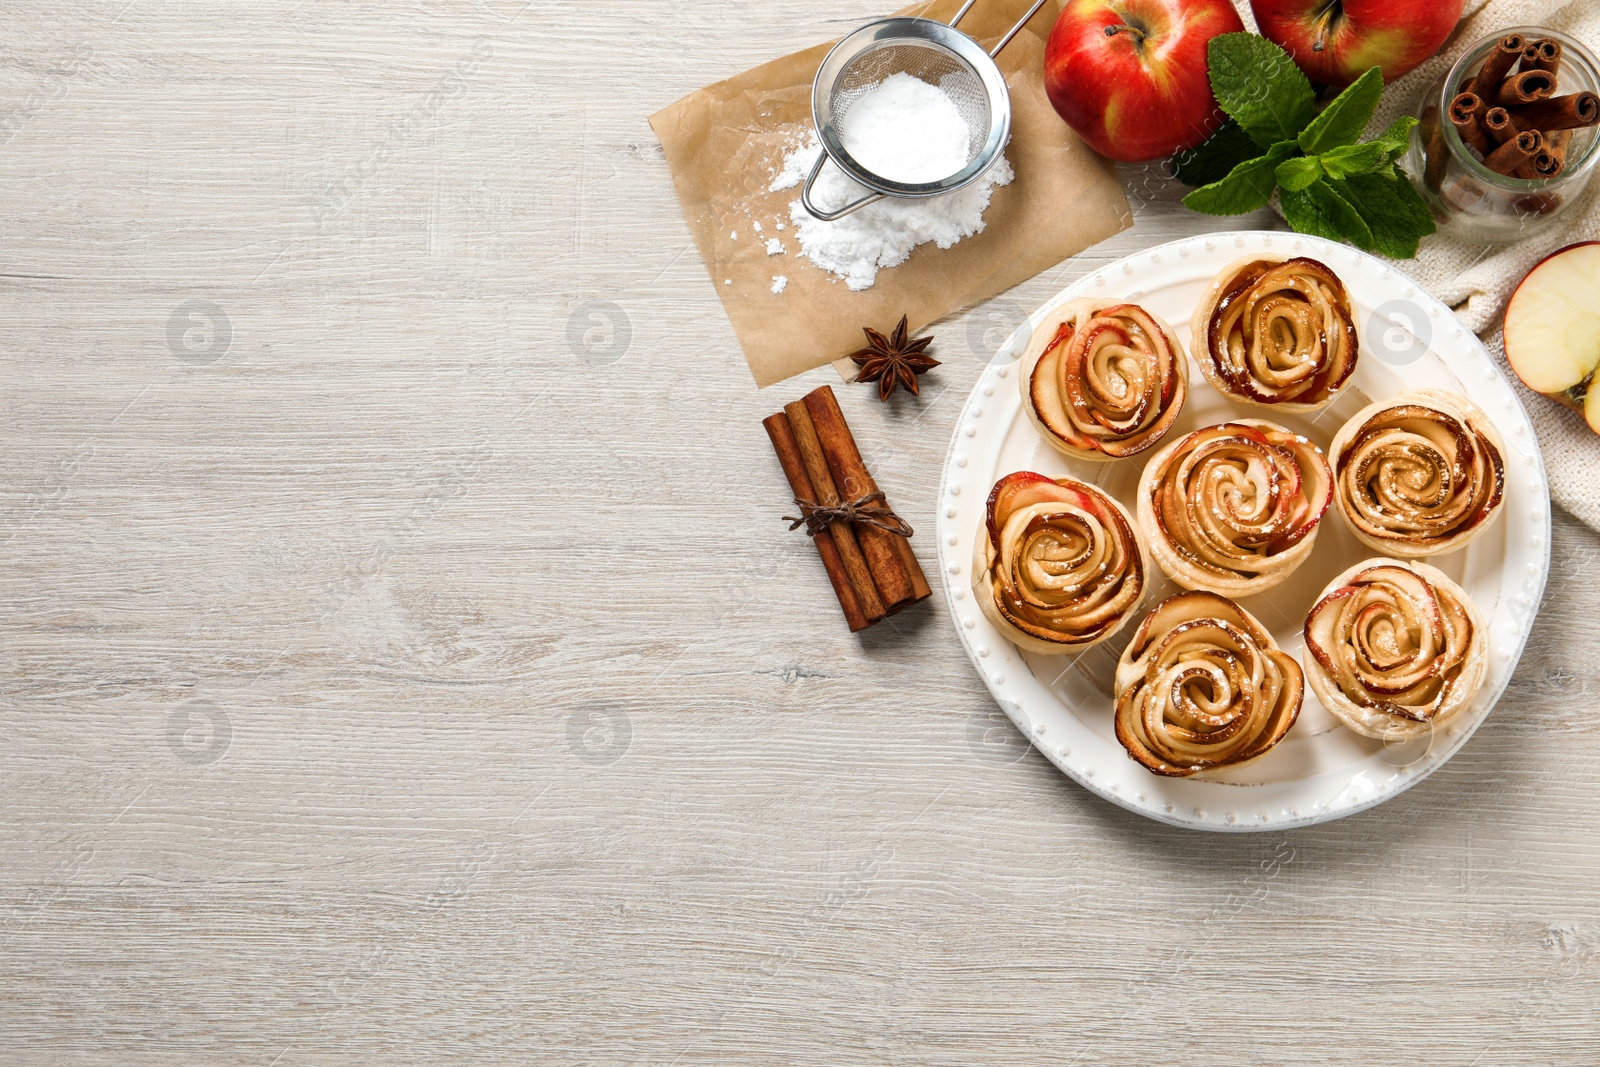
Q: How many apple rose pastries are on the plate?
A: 7